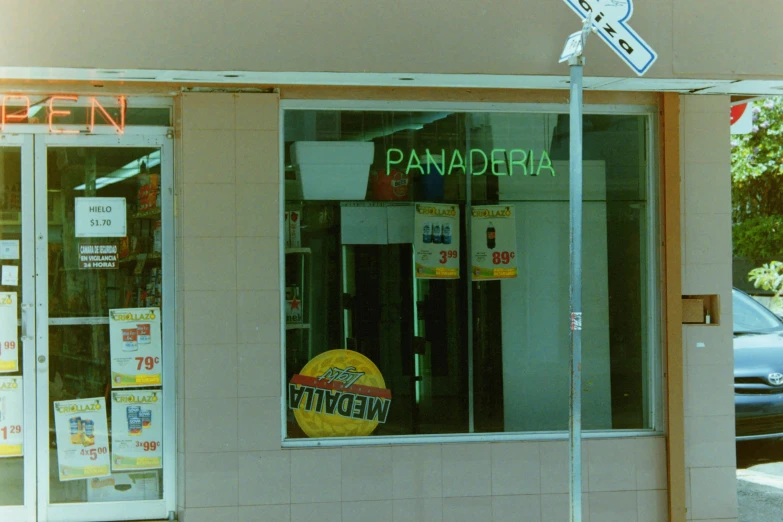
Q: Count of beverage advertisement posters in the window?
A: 2